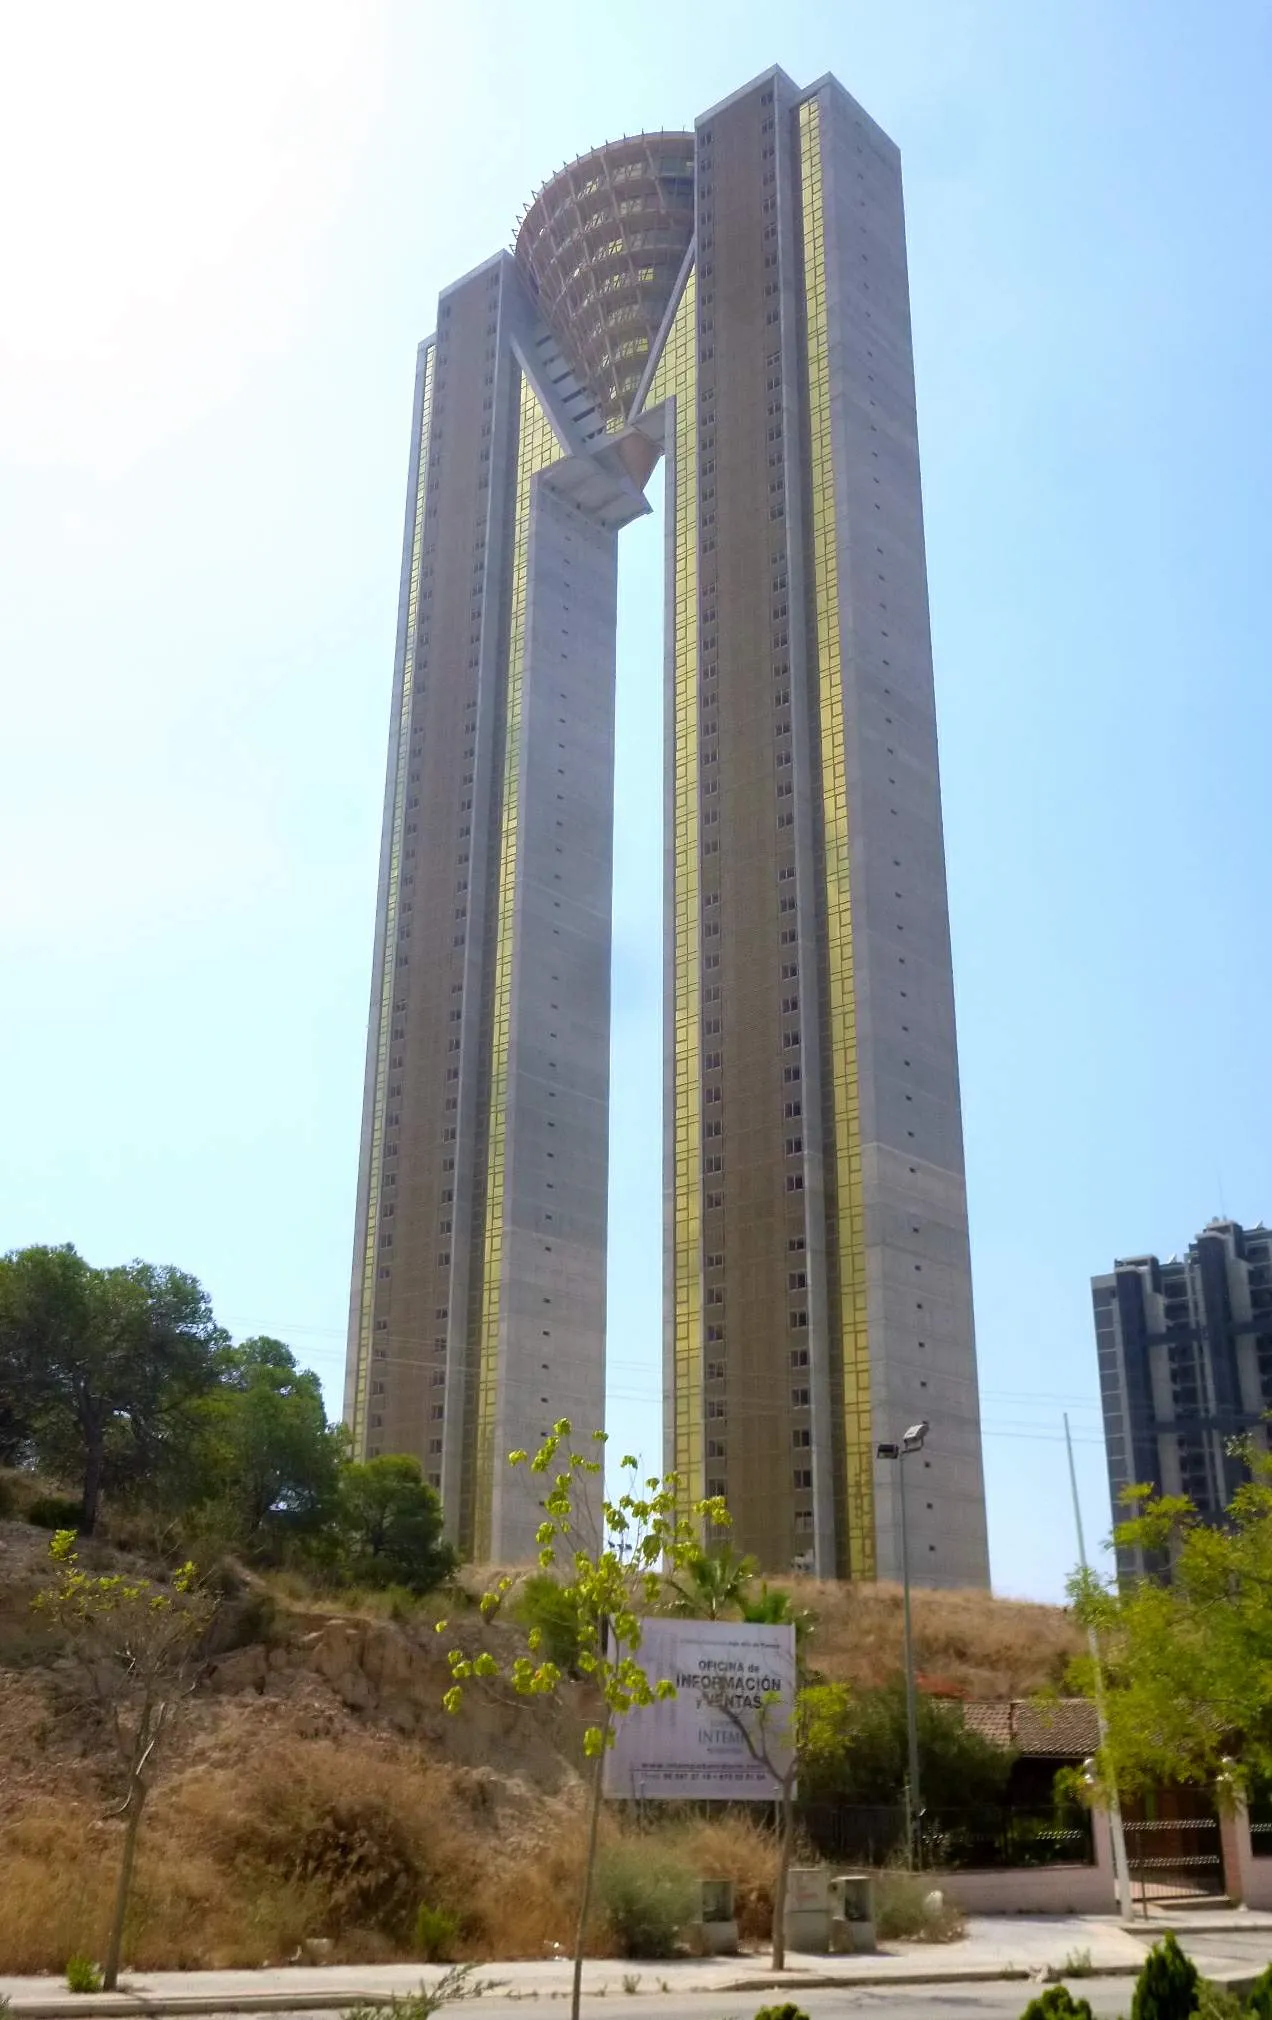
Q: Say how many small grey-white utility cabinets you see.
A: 3